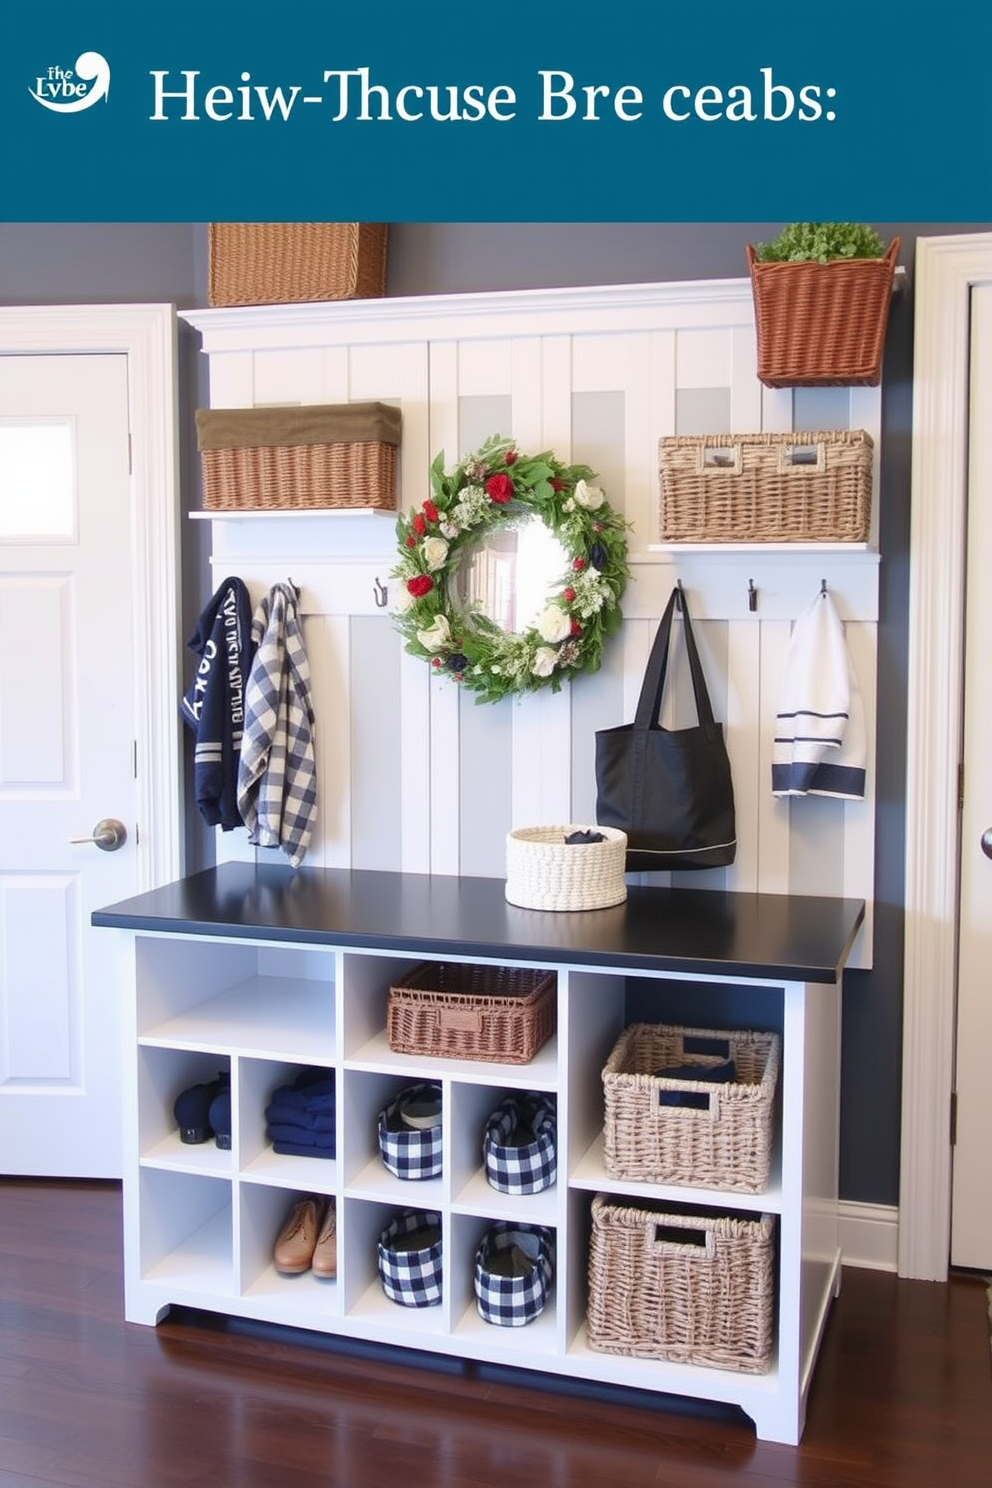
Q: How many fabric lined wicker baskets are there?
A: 1